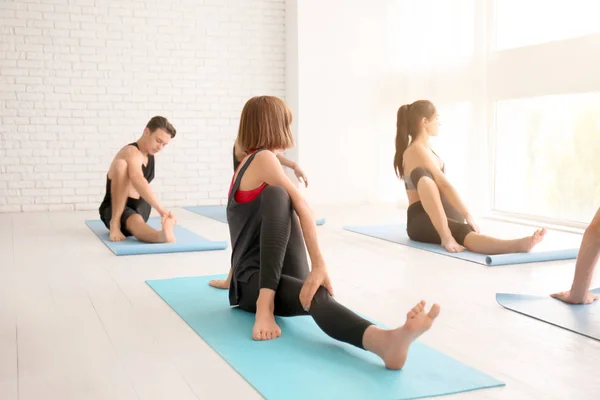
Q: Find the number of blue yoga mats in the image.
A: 5